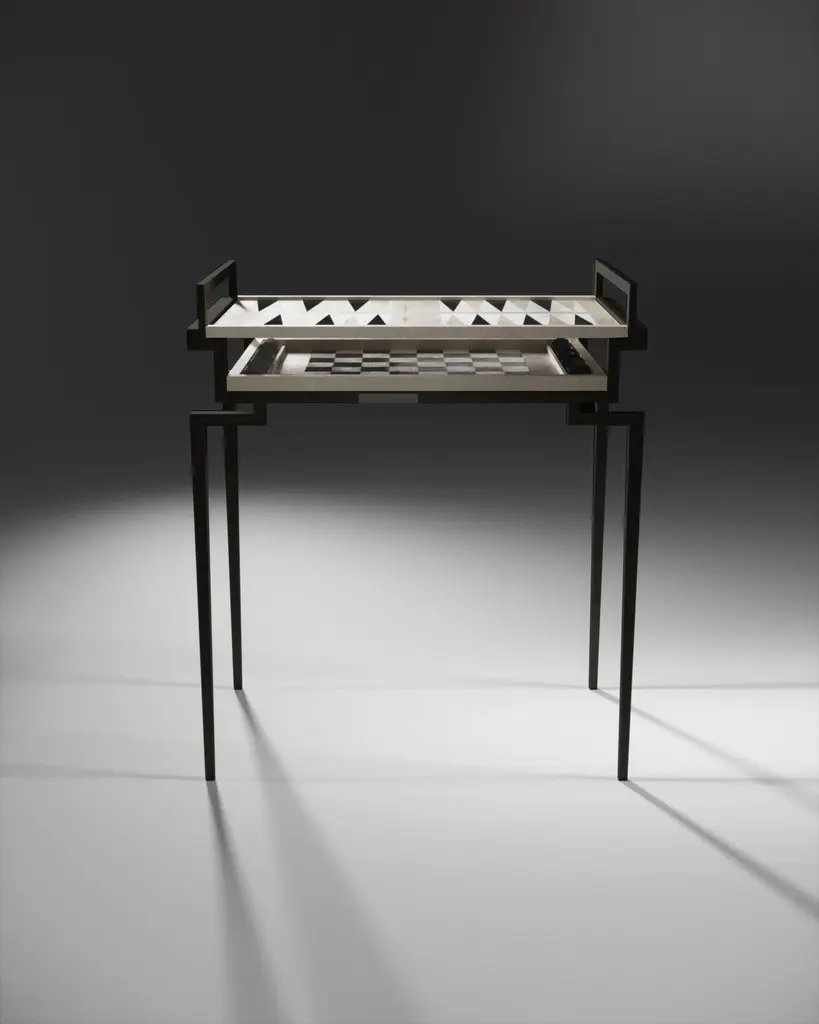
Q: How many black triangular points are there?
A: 12